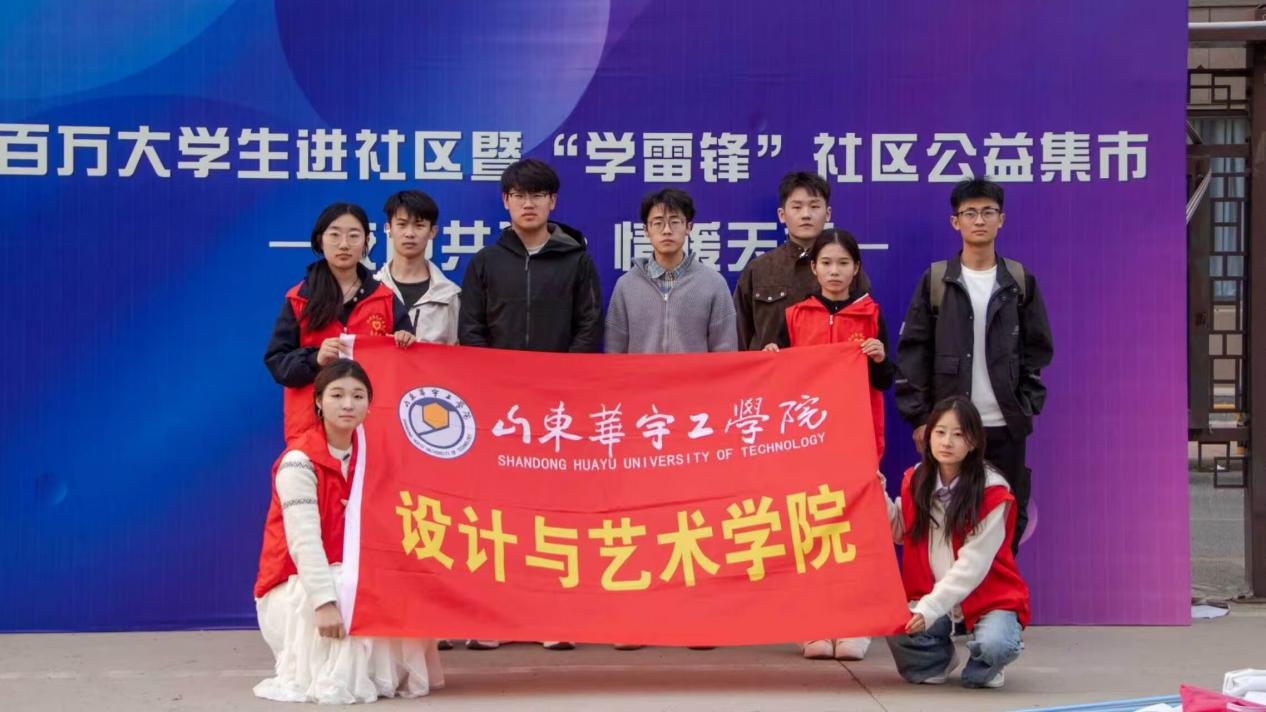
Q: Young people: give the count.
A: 9